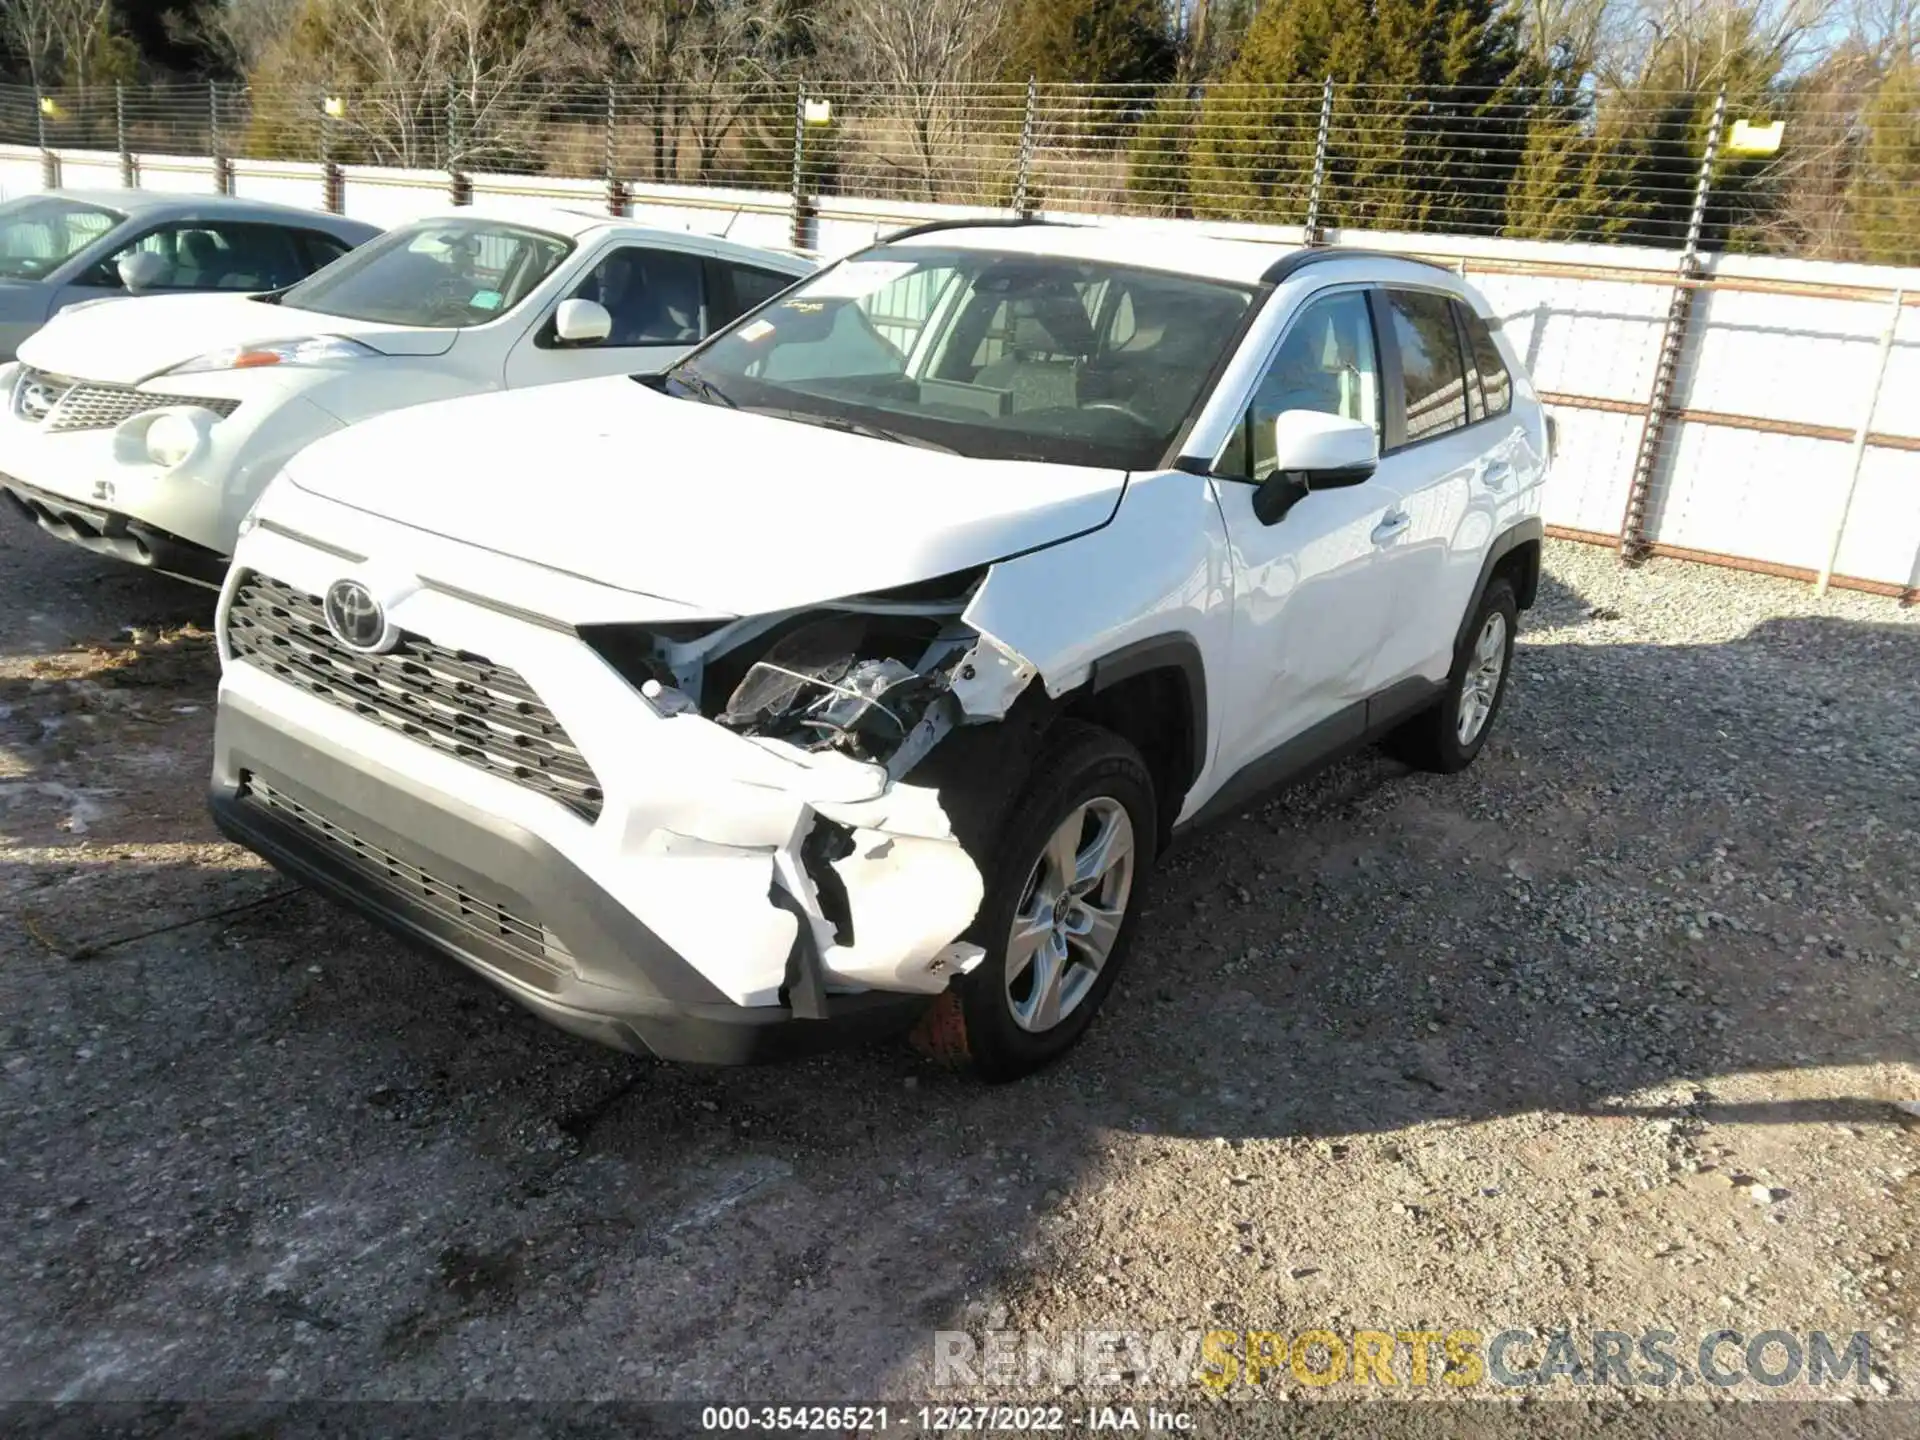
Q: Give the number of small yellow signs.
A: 4